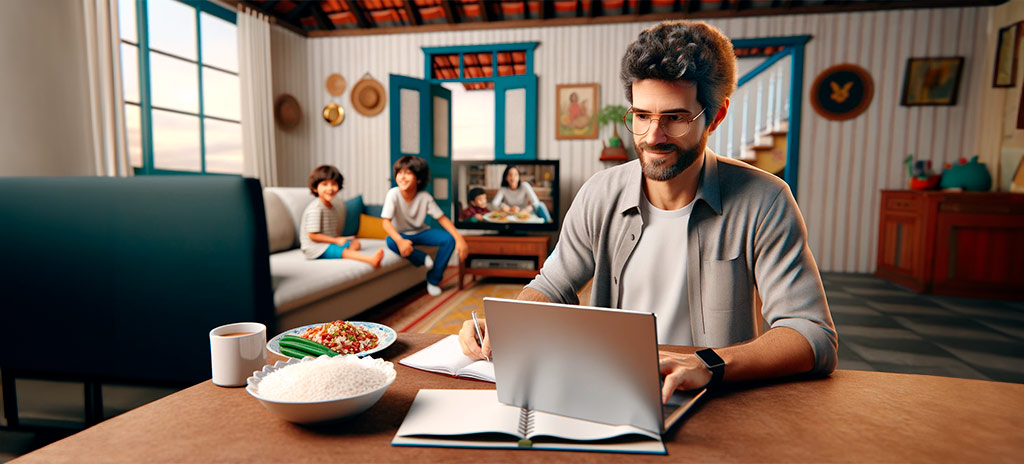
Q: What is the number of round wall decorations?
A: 5